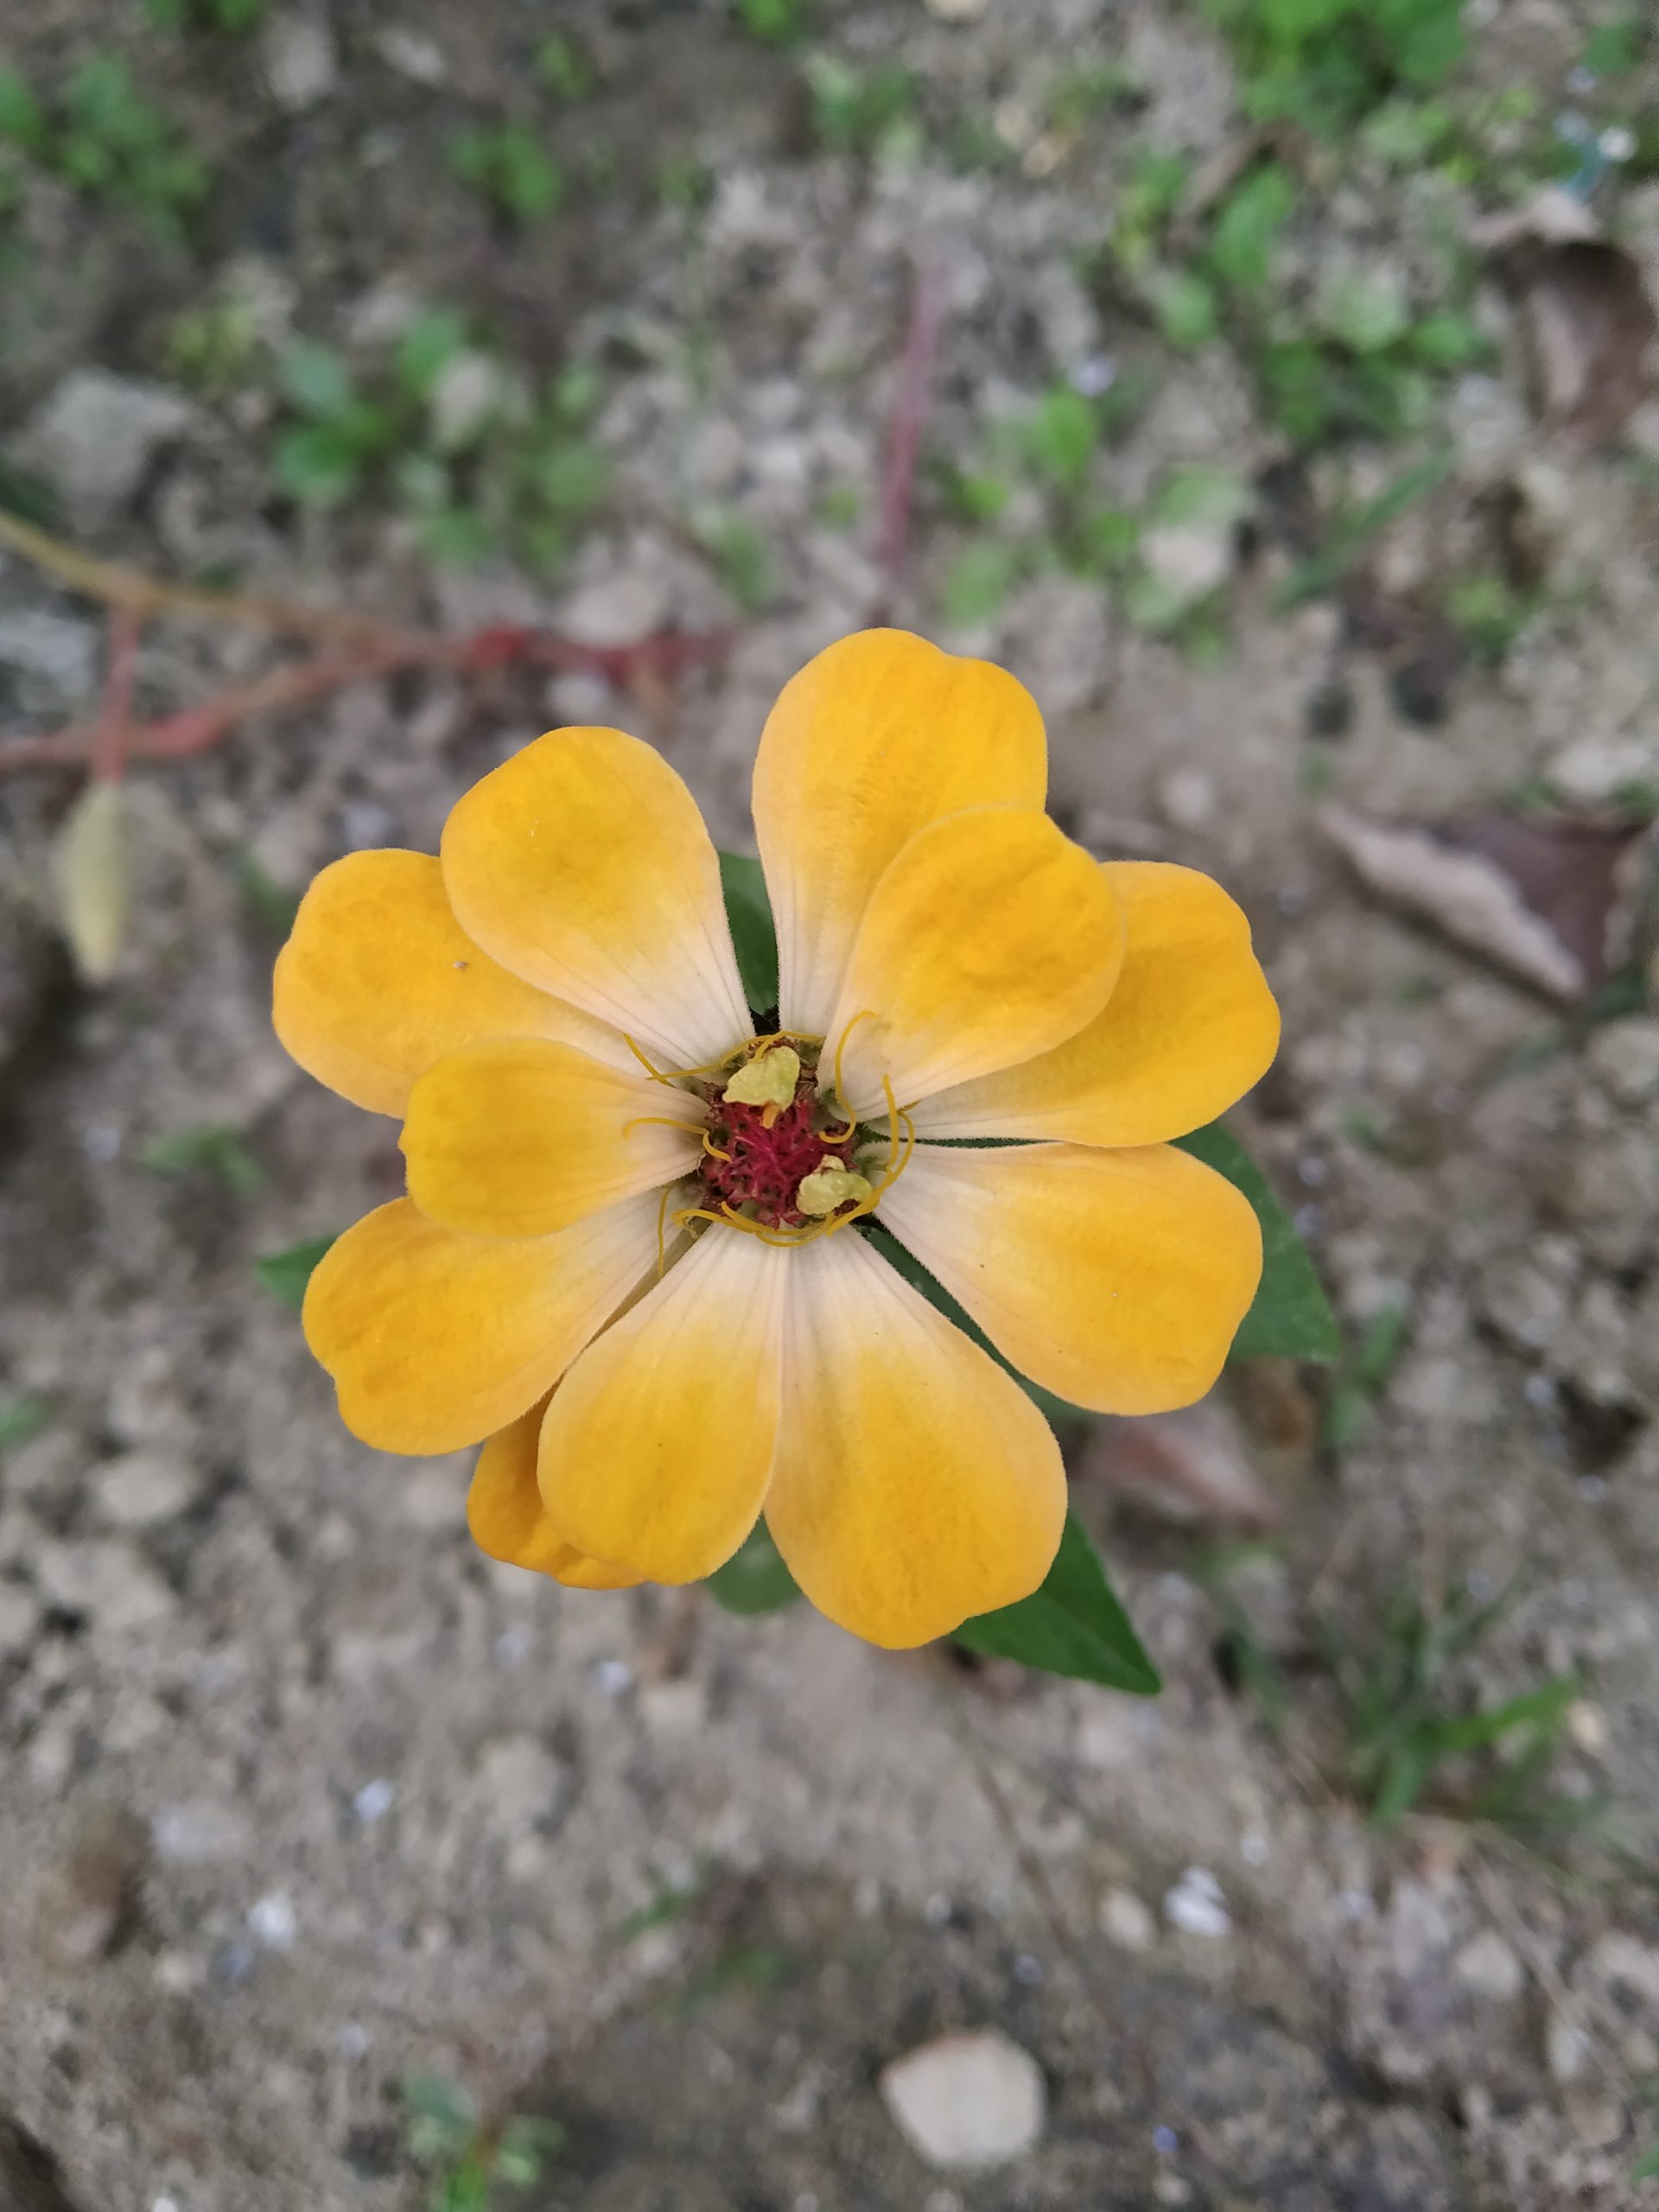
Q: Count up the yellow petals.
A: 11